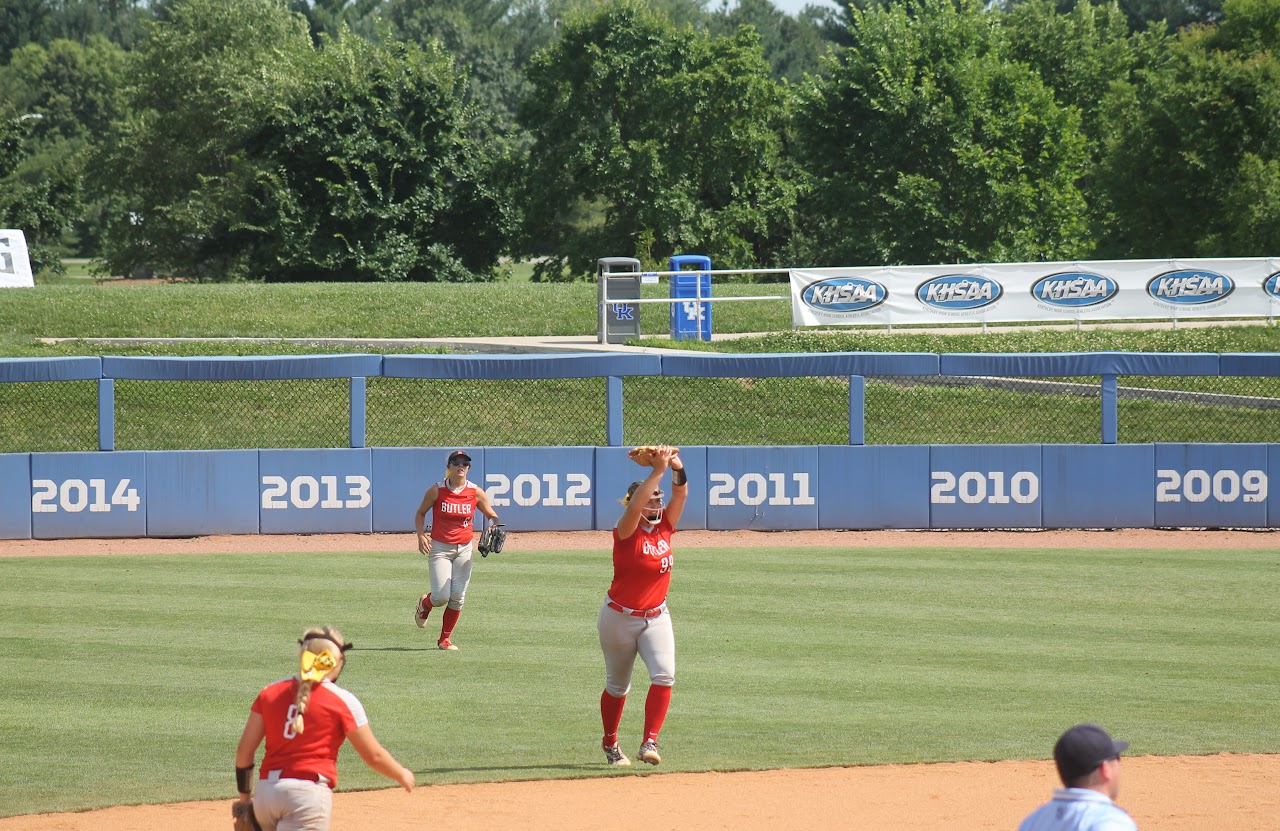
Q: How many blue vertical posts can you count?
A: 5